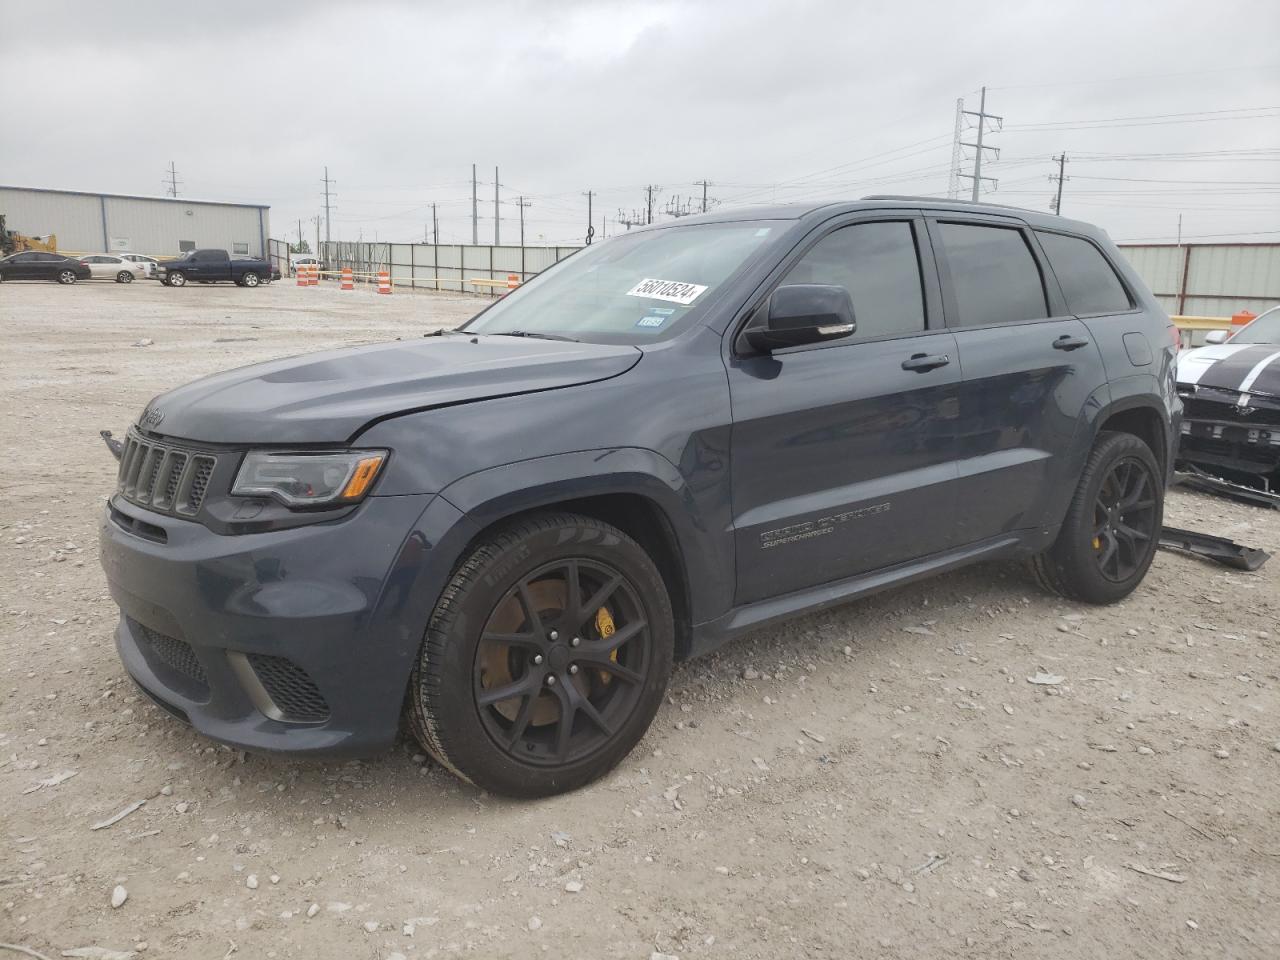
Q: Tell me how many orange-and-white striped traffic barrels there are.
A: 6